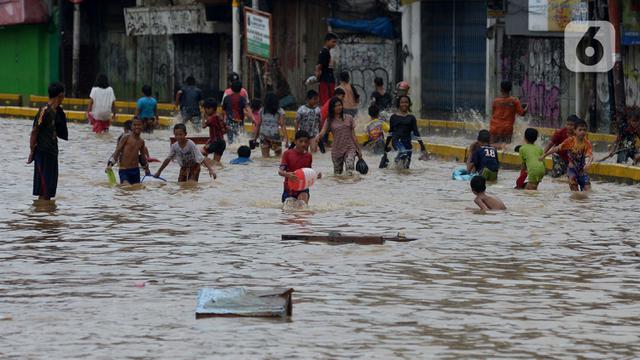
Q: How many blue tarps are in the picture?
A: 1